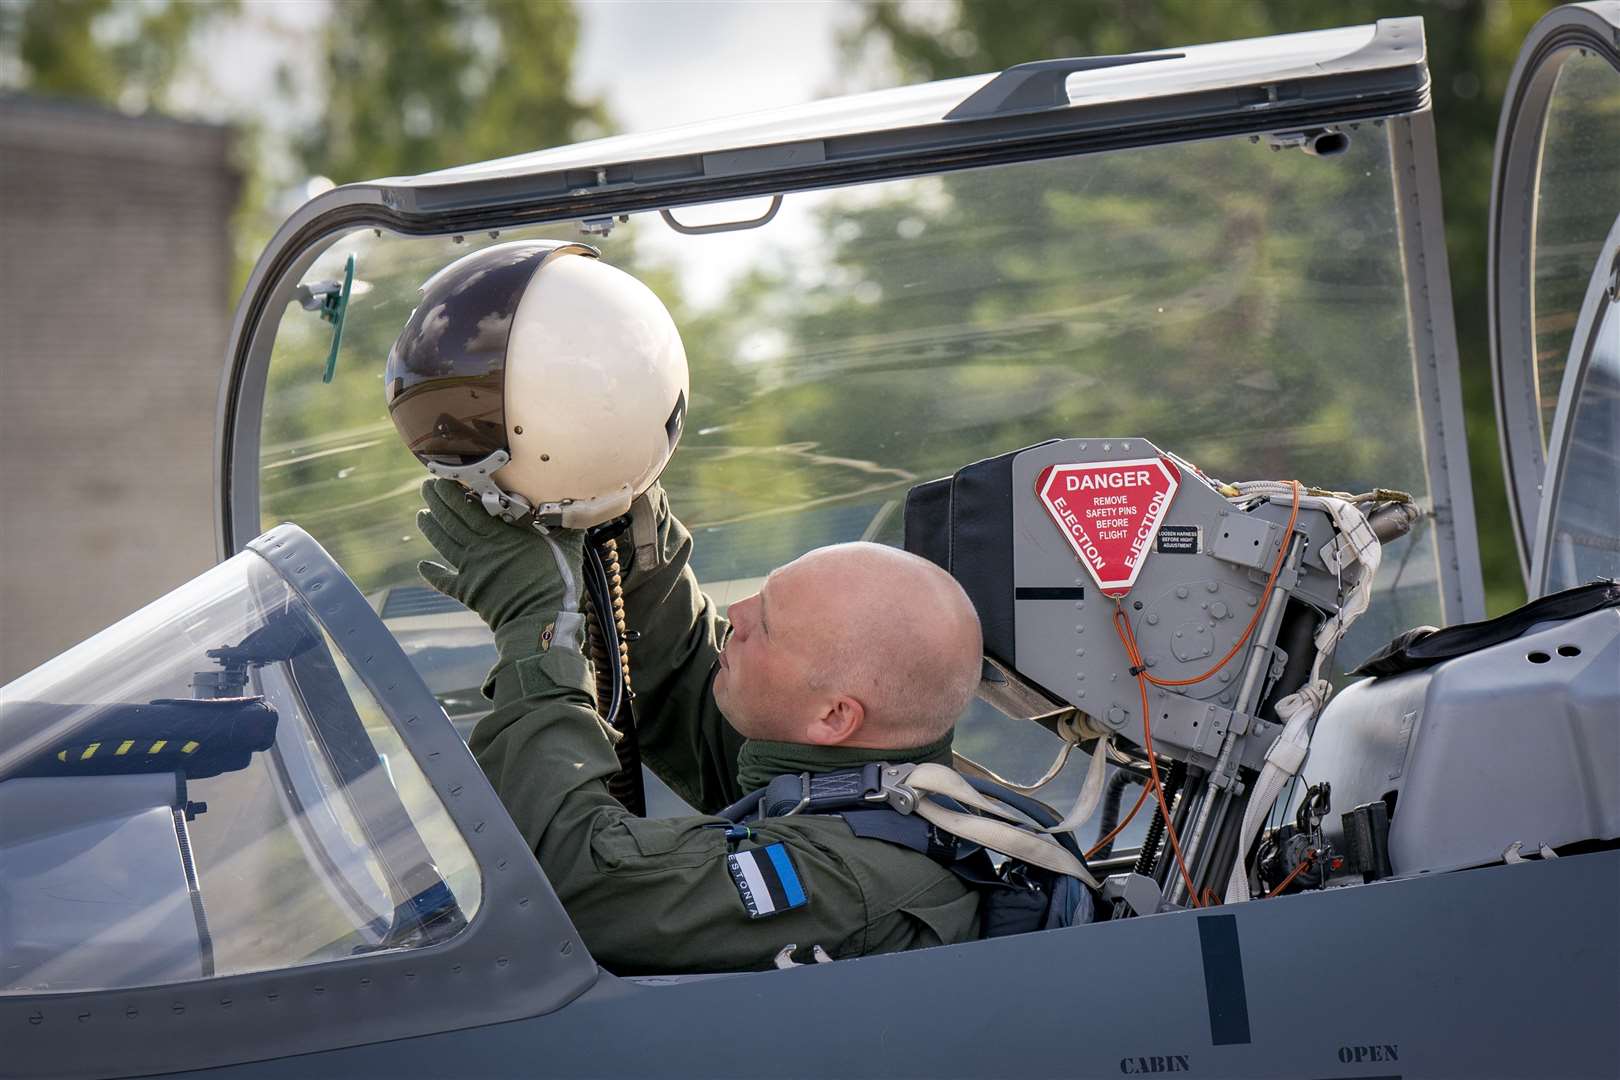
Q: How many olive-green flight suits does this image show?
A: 1